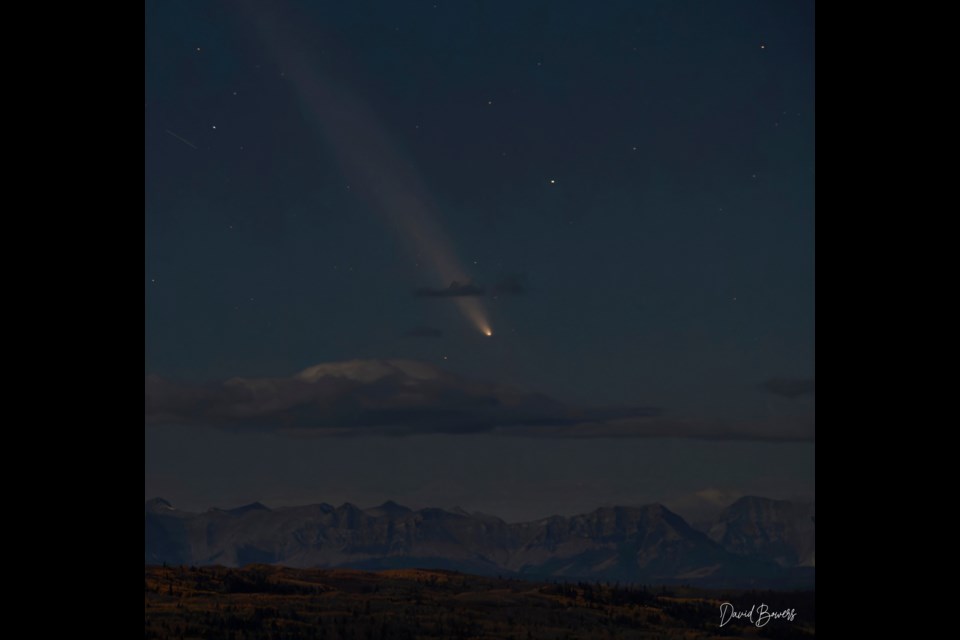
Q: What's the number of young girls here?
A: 0